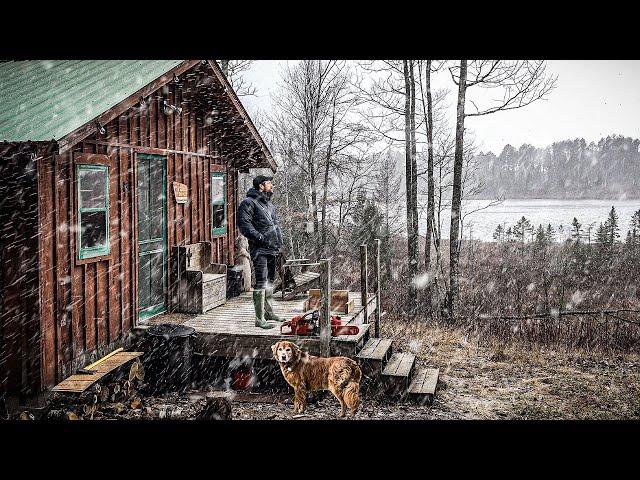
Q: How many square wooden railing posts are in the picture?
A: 3